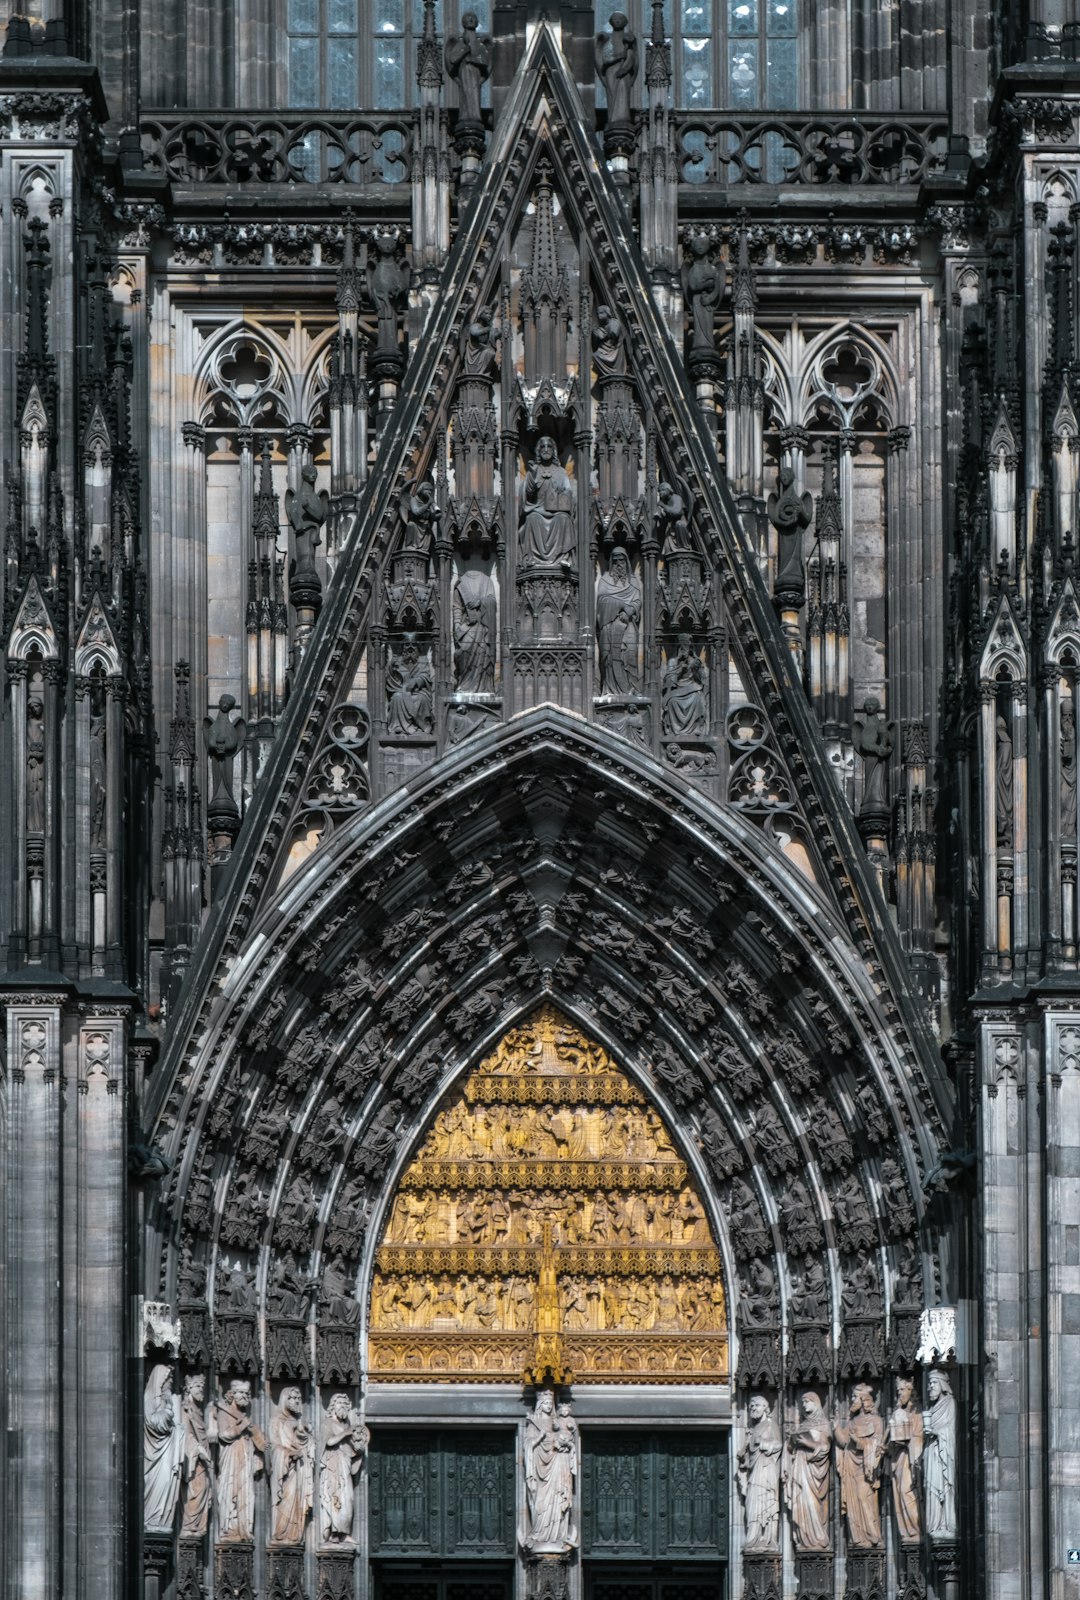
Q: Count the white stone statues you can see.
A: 11